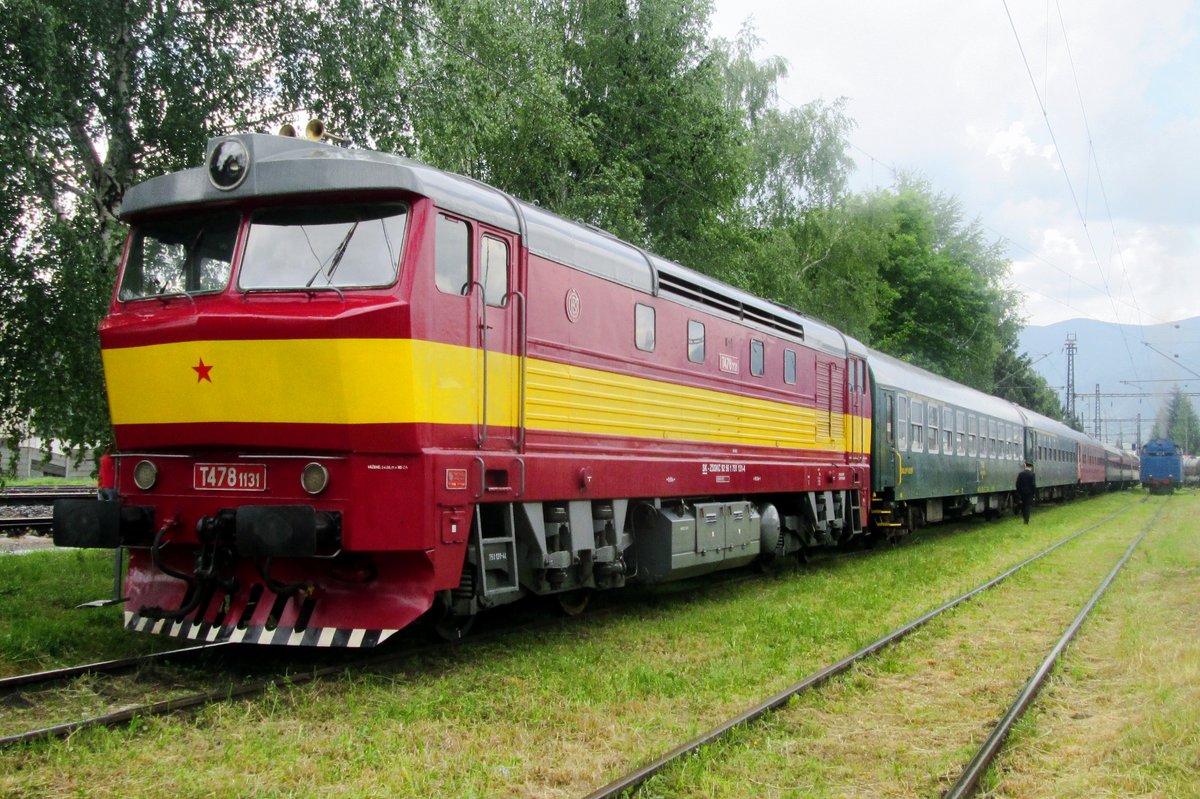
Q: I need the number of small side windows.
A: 4